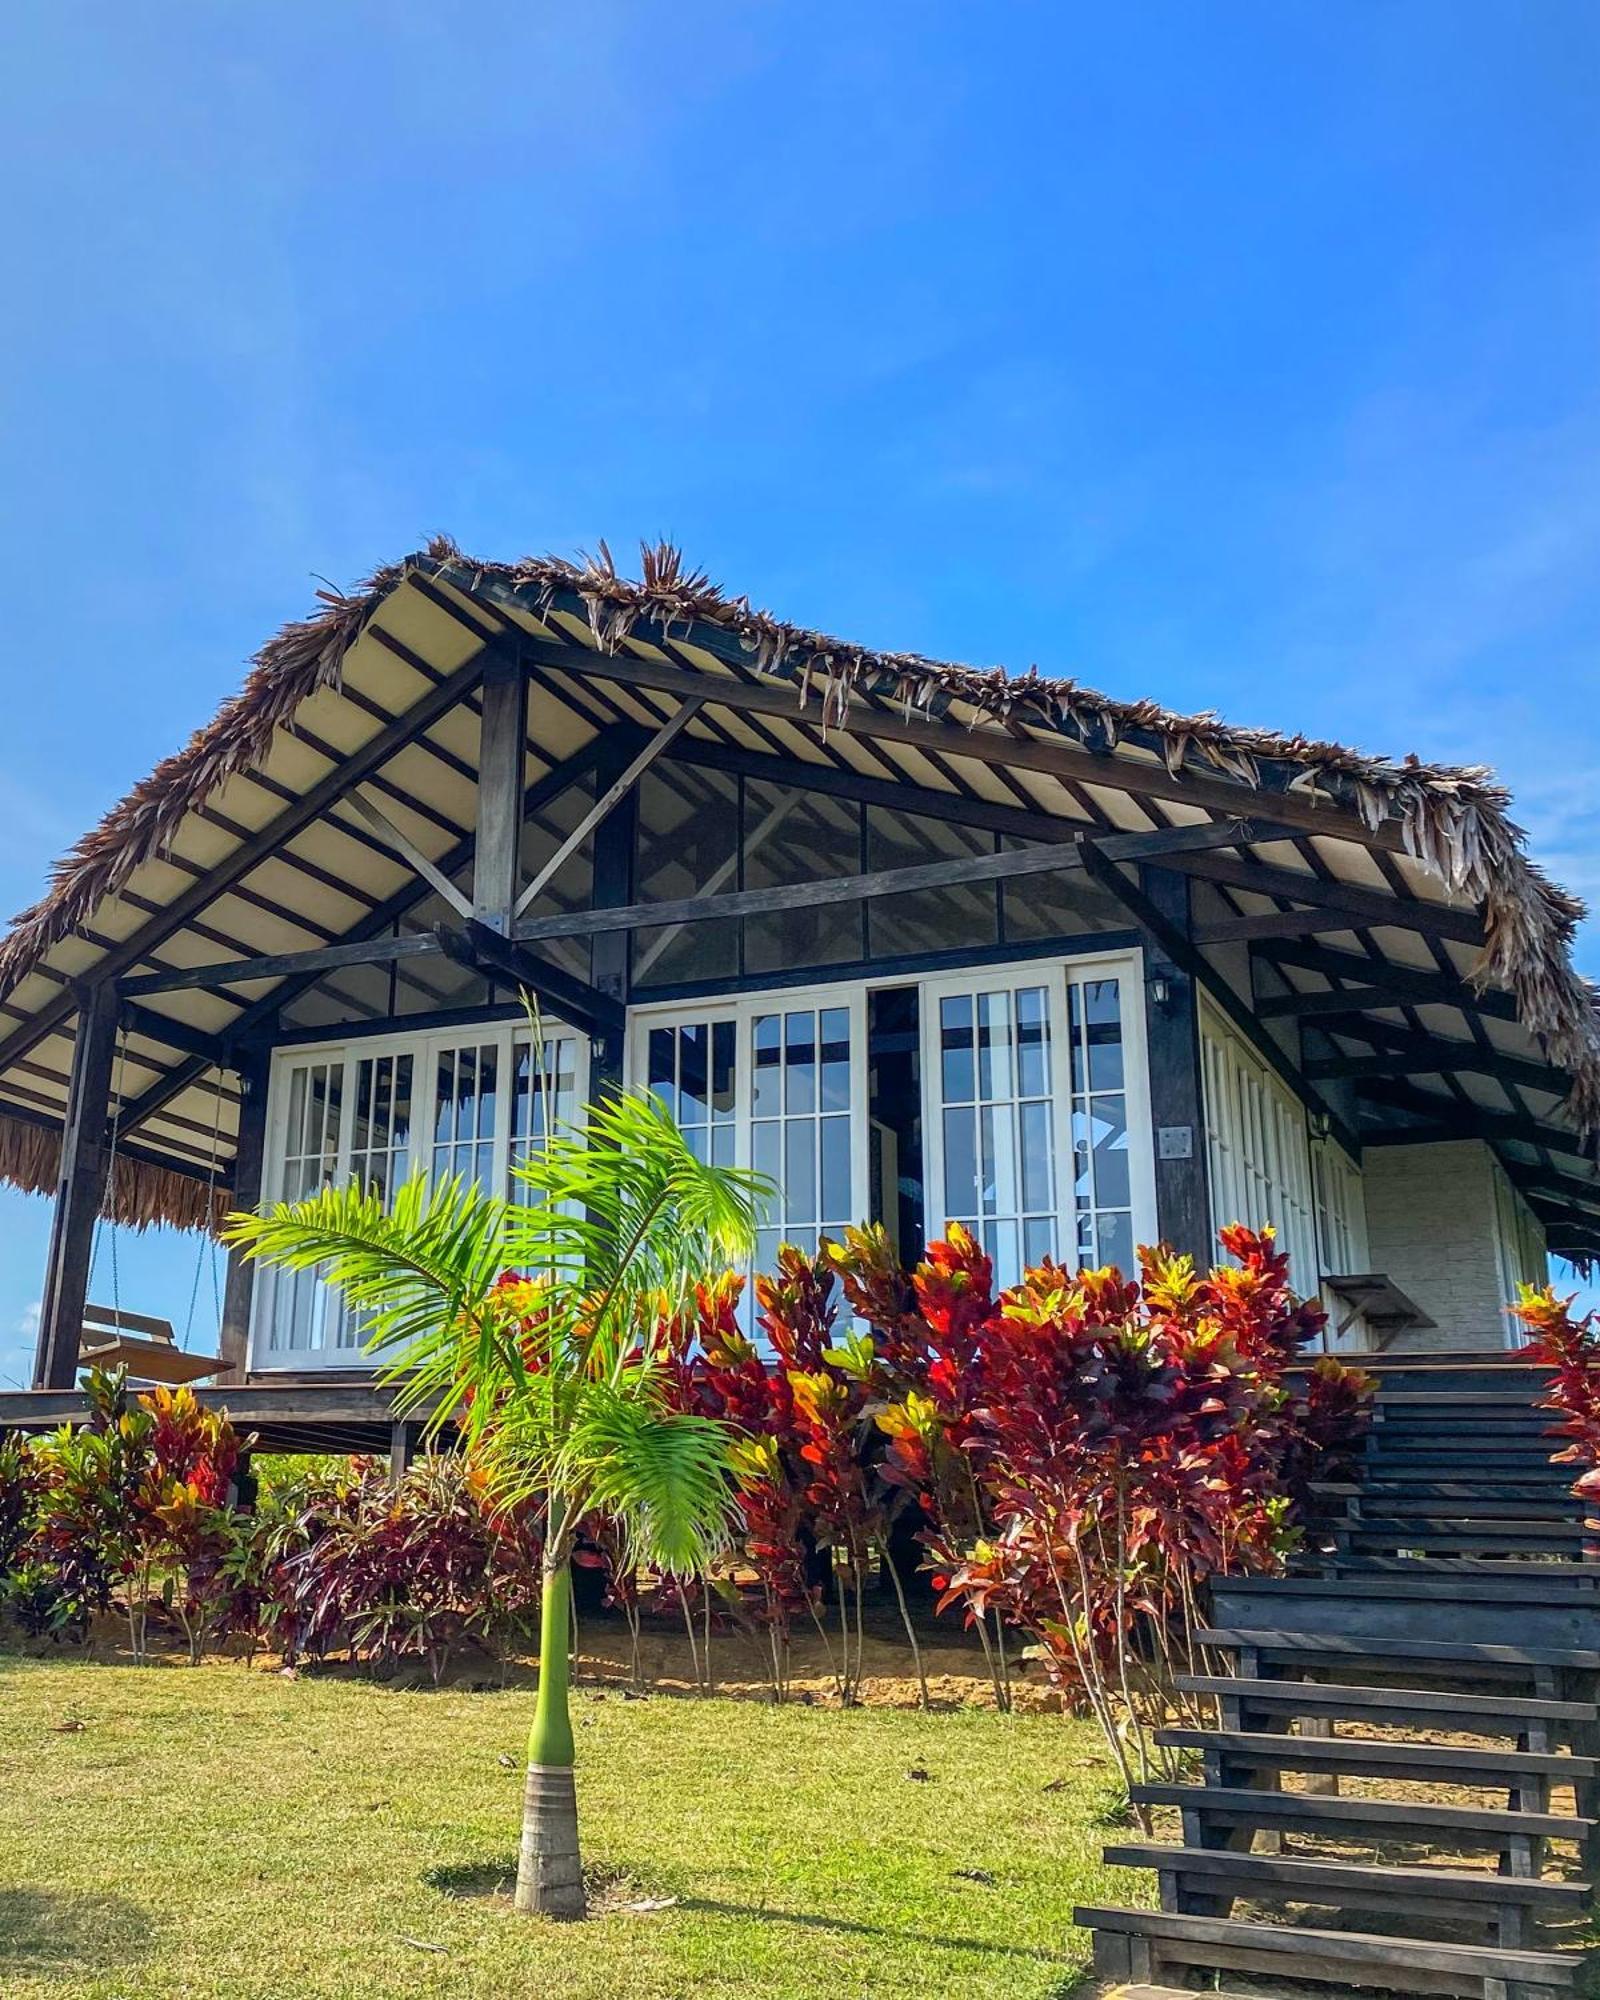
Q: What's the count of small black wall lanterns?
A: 4